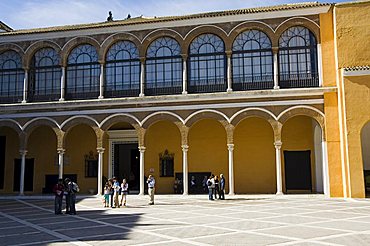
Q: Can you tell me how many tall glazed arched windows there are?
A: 8